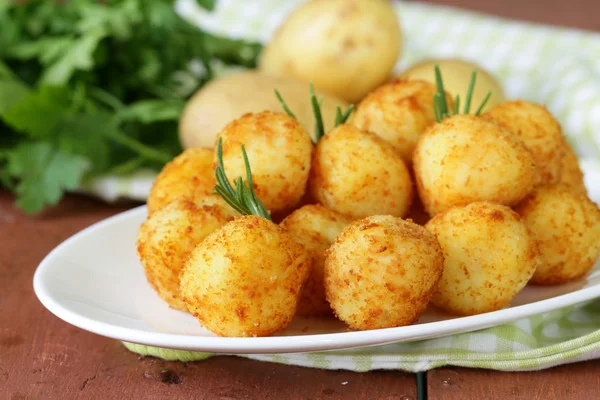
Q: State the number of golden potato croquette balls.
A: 13